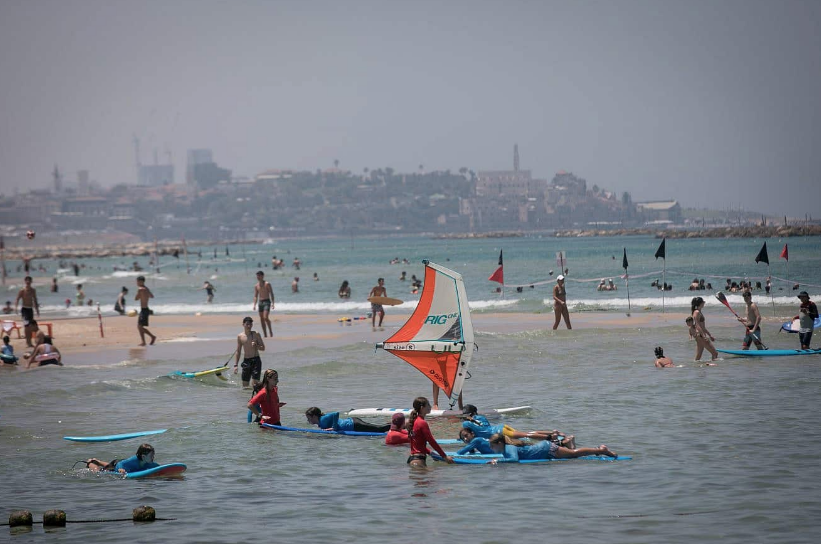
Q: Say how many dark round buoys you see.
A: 3